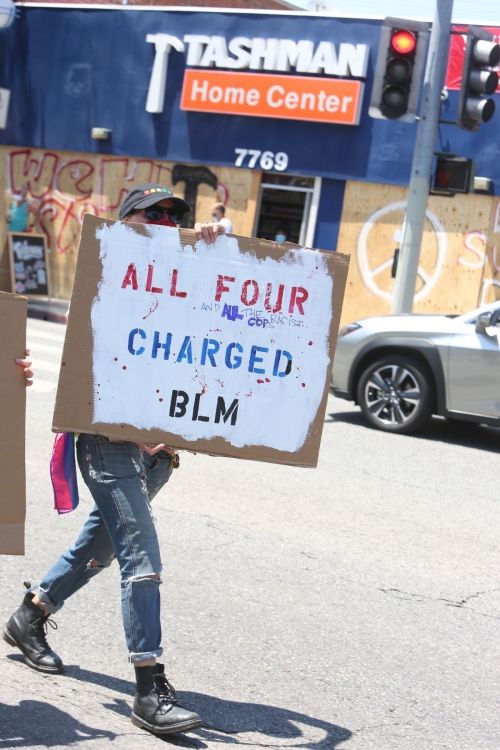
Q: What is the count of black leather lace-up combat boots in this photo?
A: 2